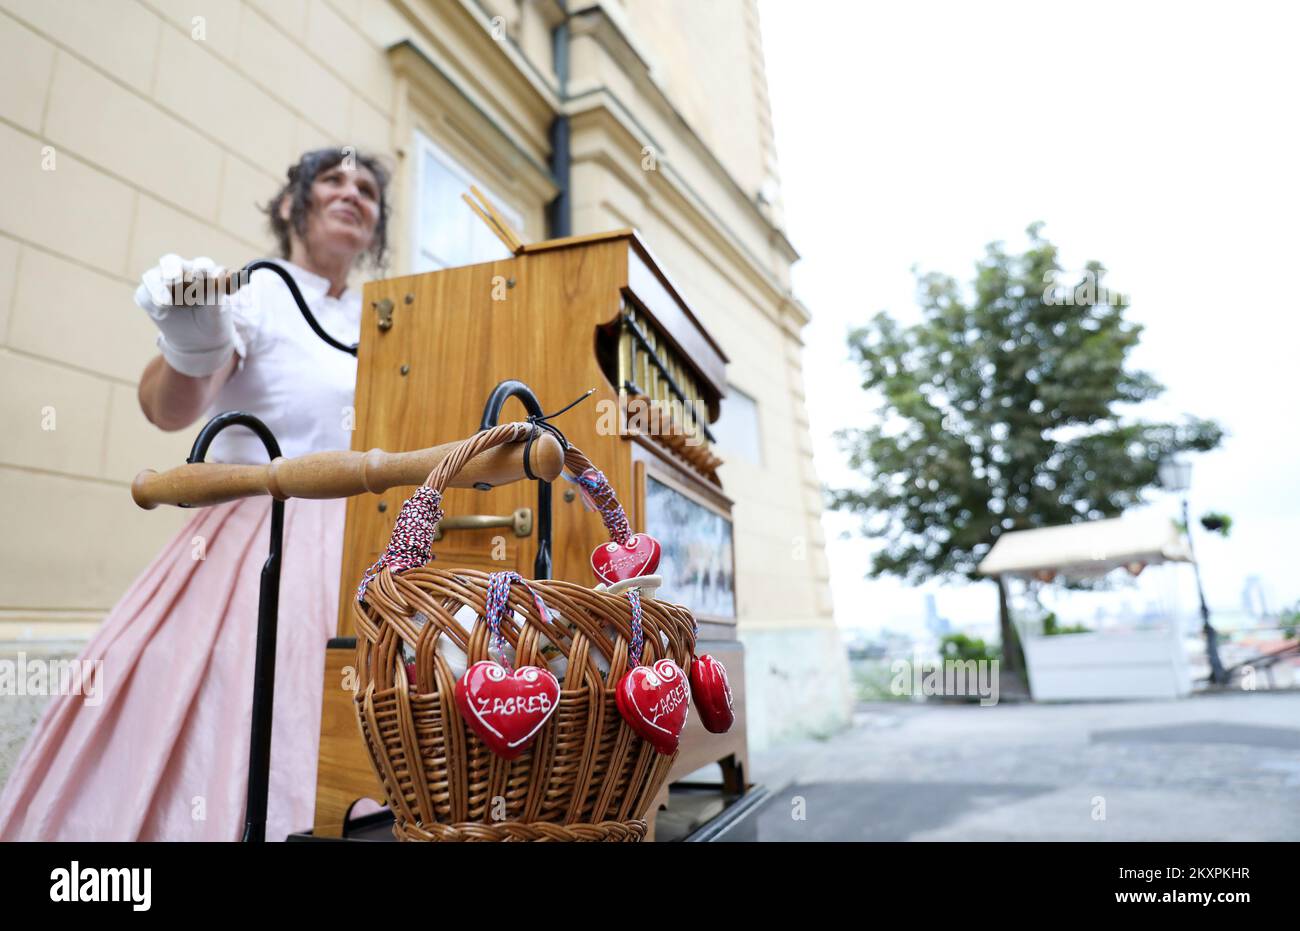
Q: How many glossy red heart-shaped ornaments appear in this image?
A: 4